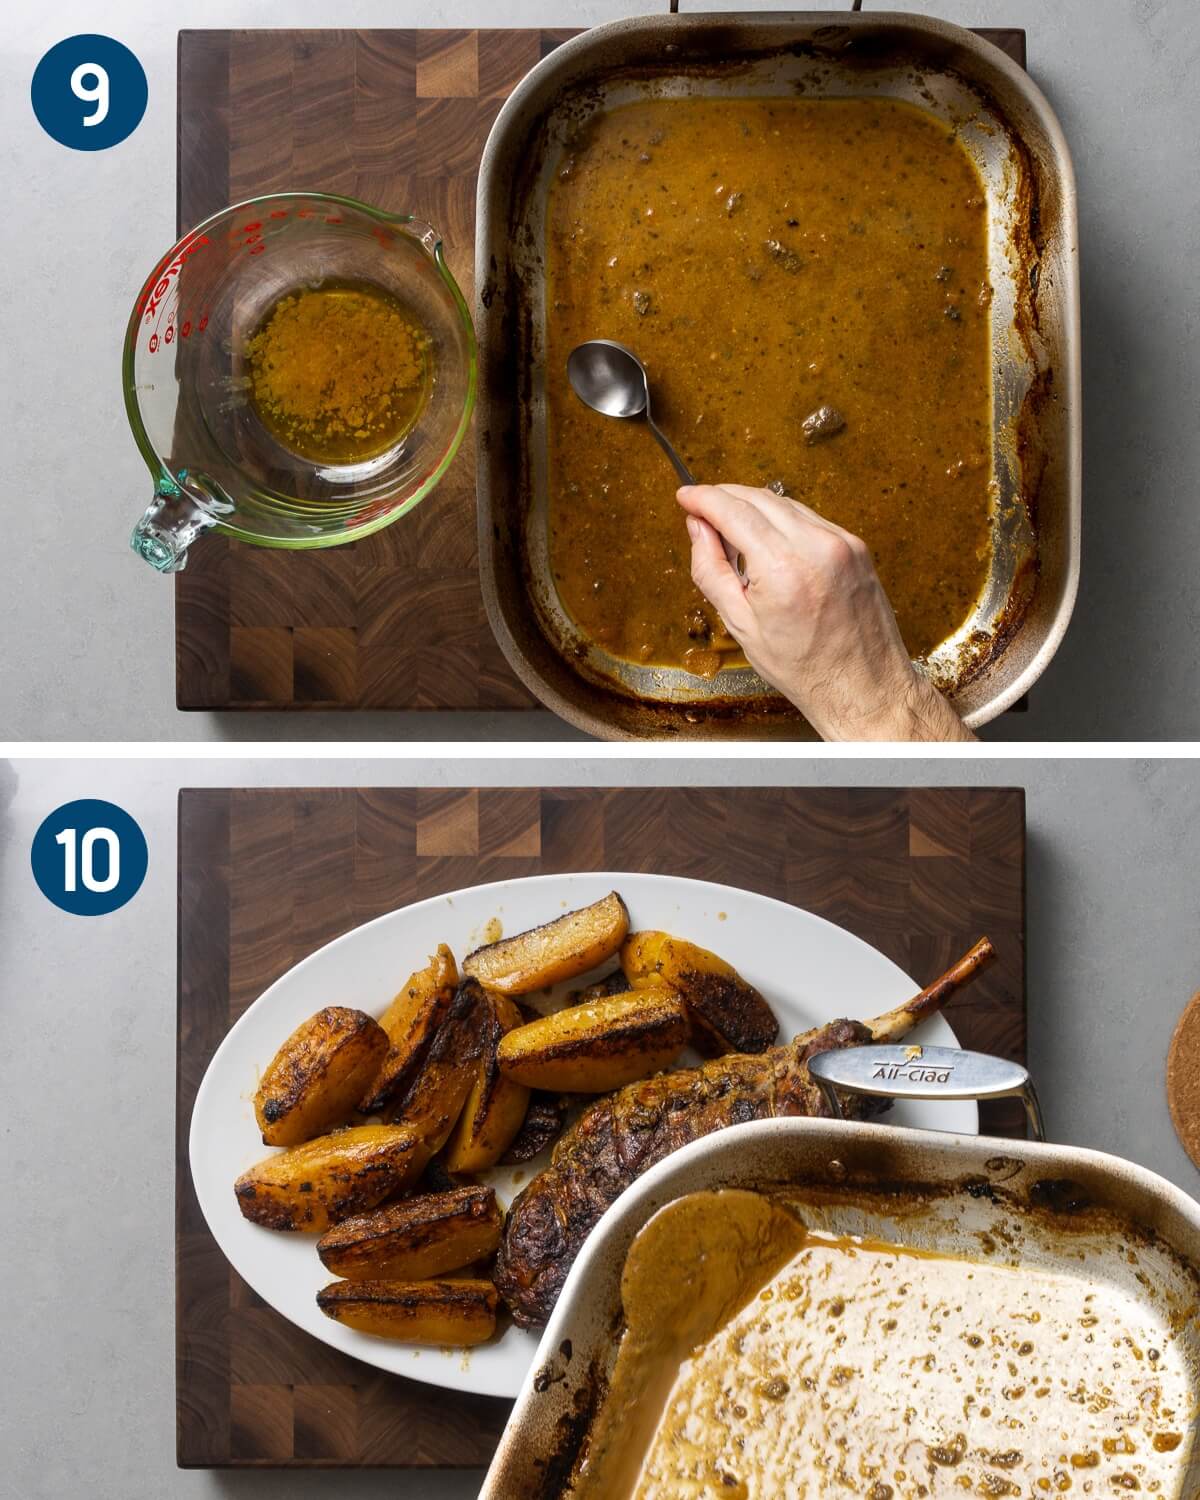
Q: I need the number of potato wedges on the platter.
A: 10